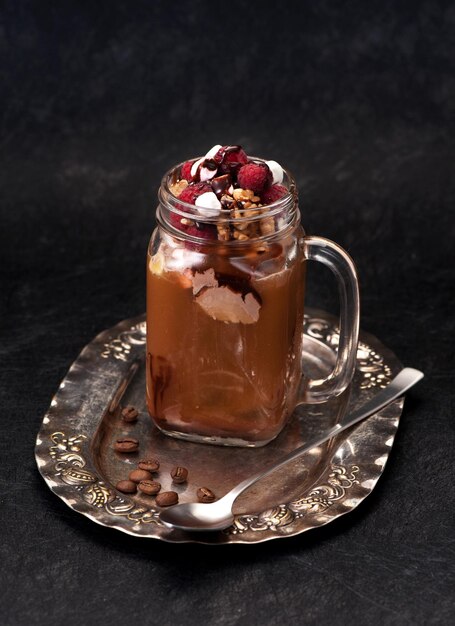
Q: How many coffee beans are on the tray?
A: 9